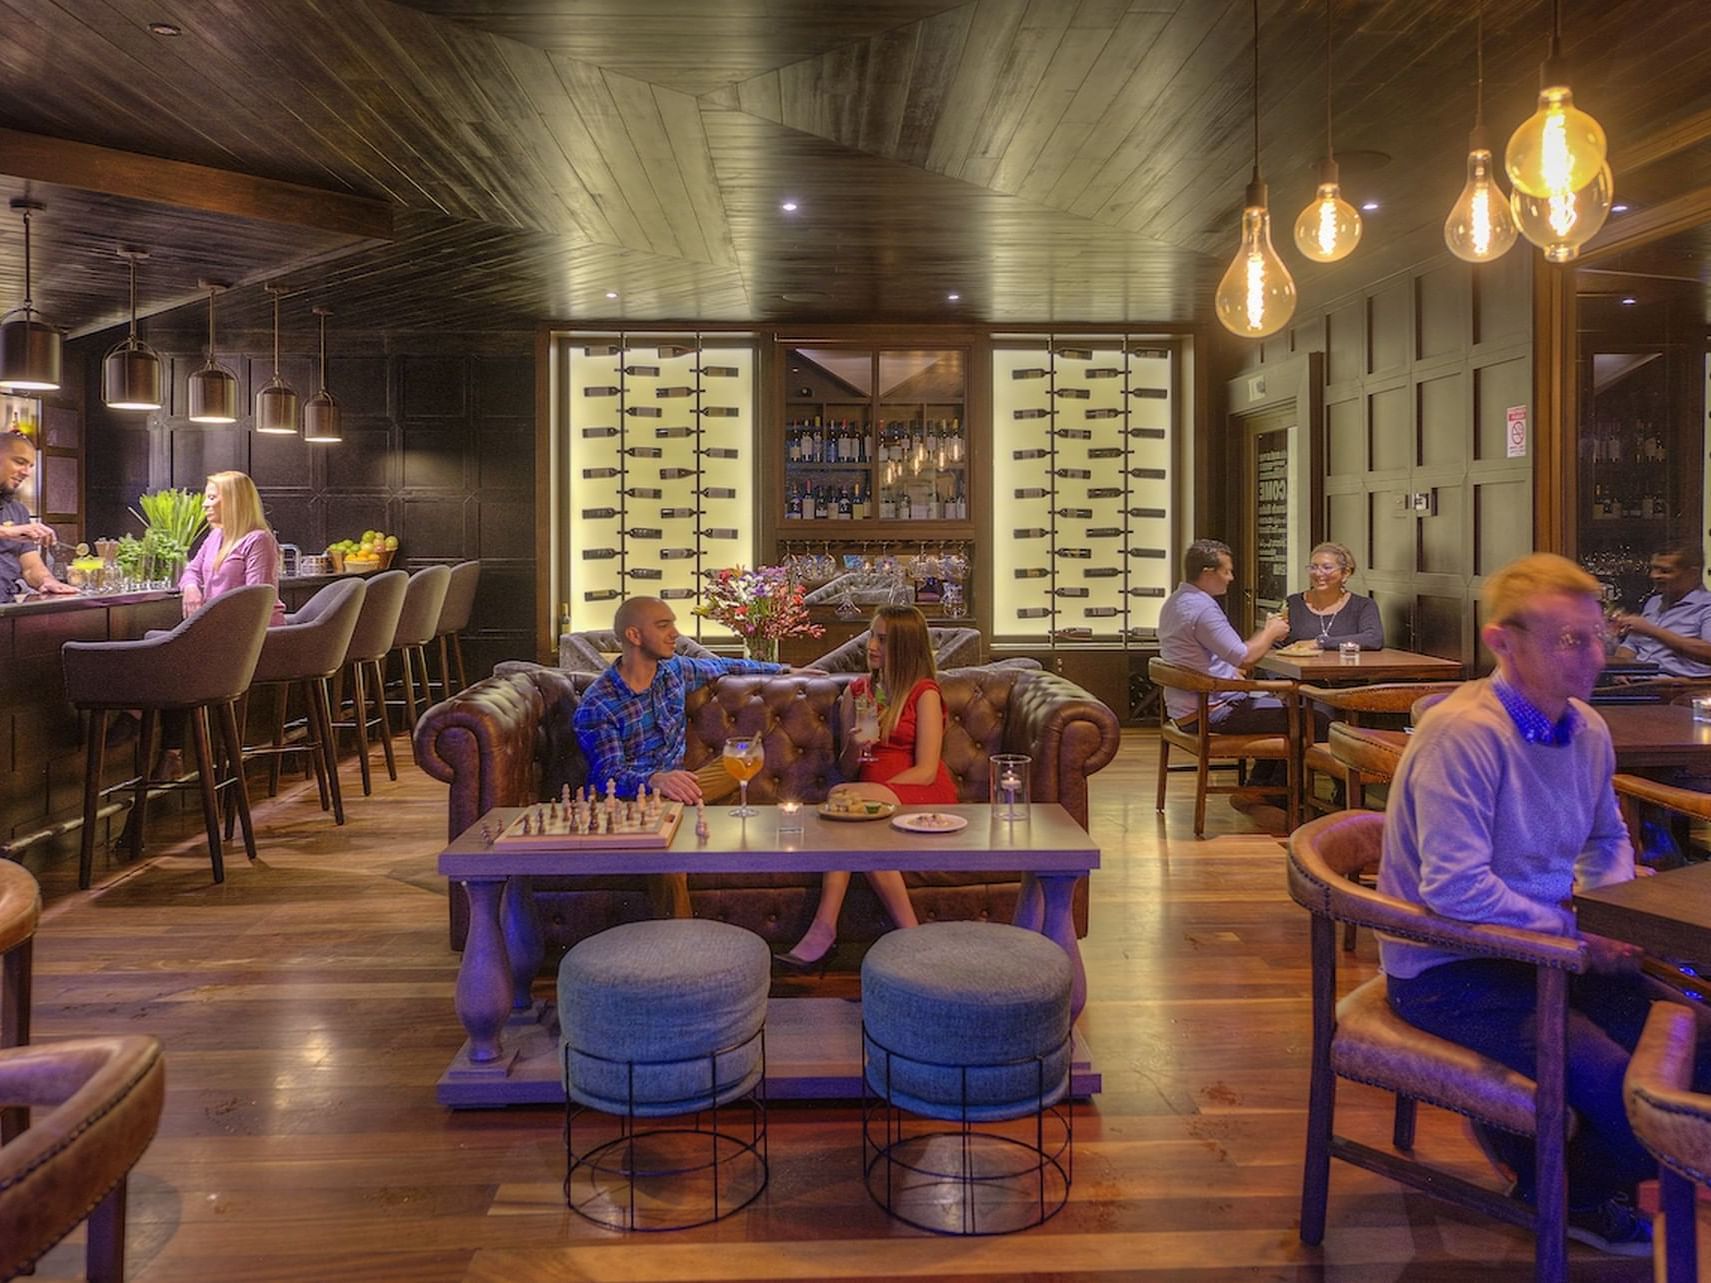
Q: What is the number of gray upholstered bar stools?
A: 5